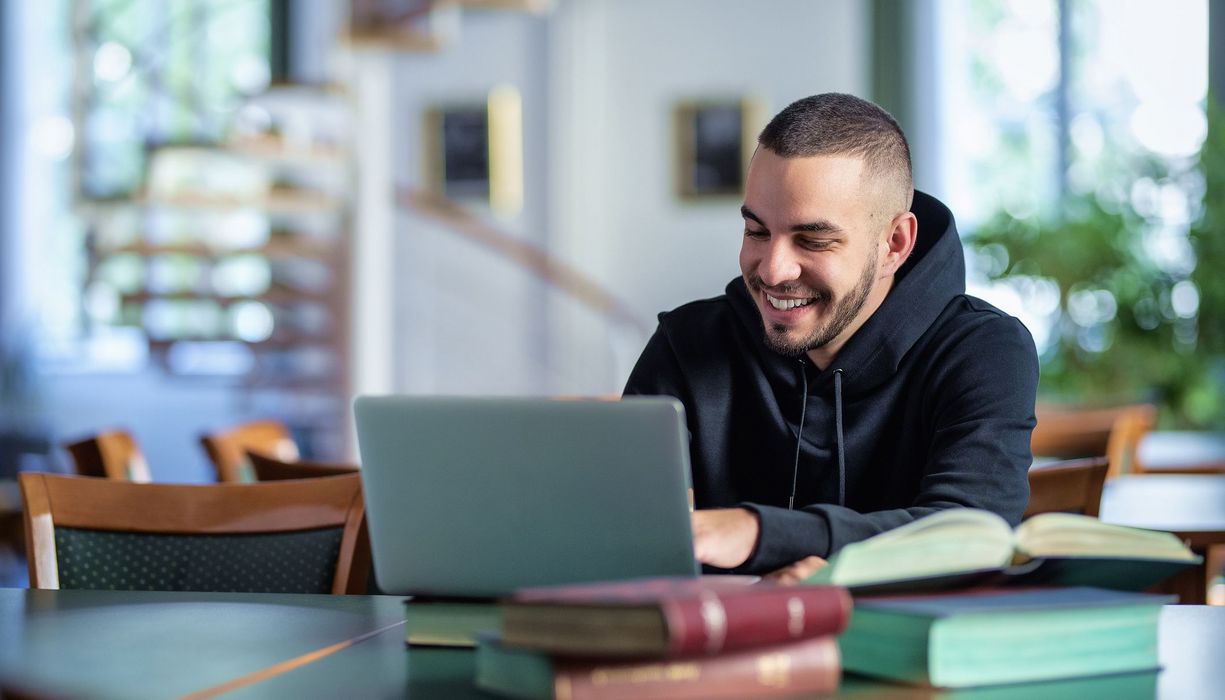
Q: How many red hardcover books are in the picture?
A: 2